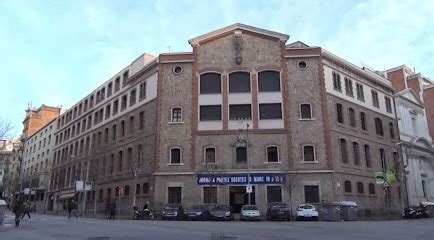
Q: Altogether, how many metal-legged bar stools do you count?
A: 0